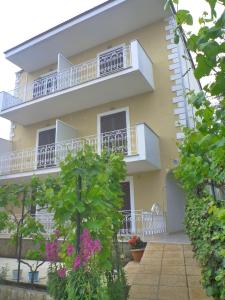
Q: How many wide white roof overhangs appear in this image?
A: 1